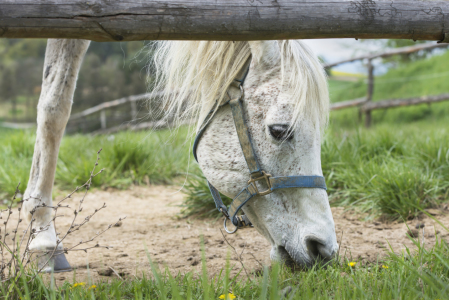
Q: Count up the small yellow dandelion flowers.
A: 5